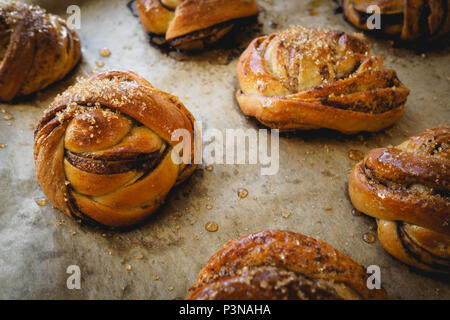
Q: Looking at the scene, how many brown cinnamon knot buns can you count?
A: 7